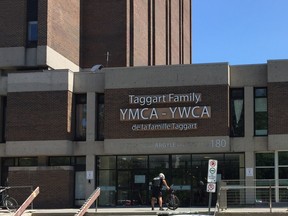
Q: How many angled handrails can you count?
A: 2